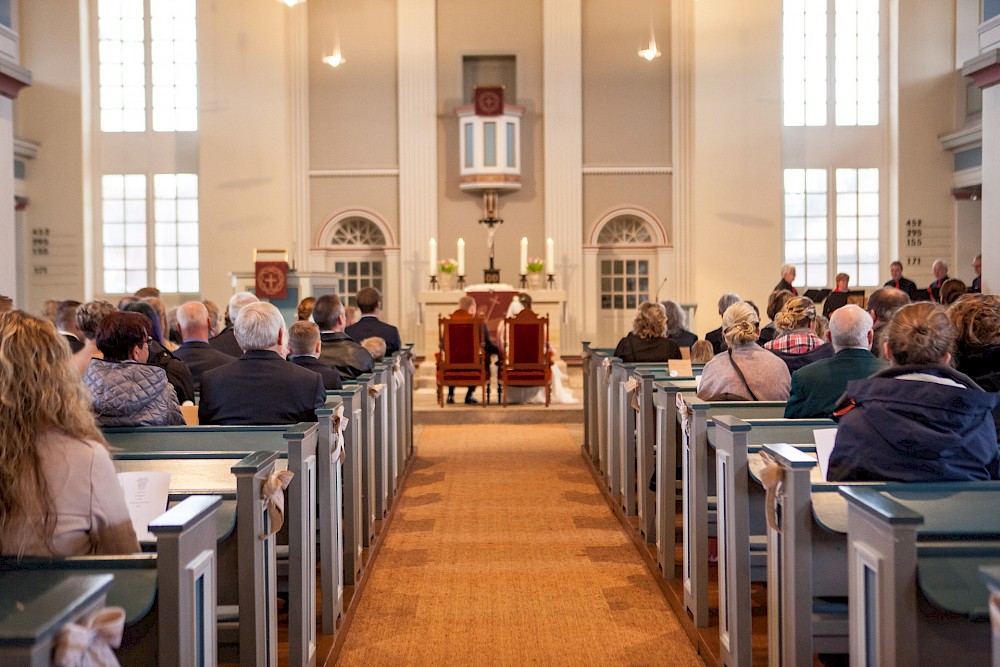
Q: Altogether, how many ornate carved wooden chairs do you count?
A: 2